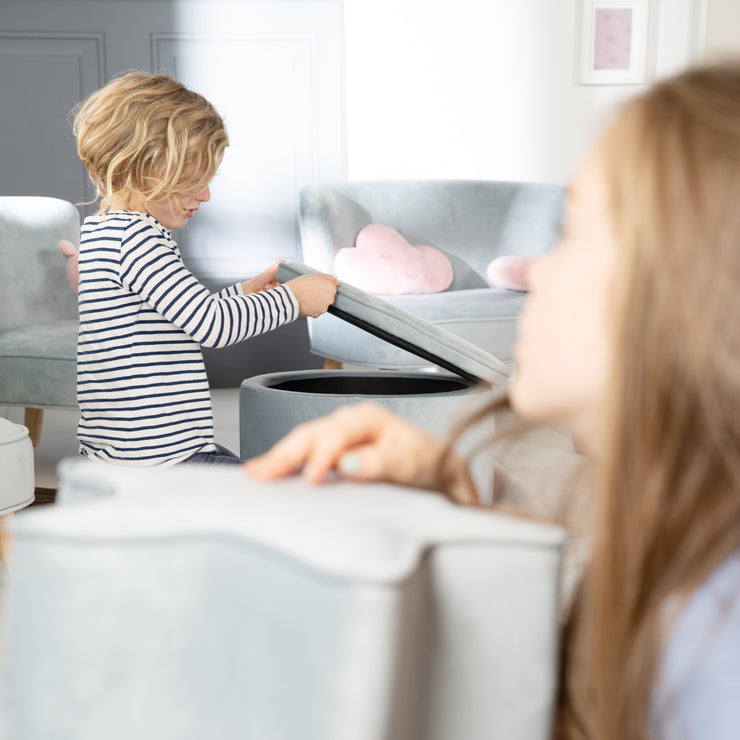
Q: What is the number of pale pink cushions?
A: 3